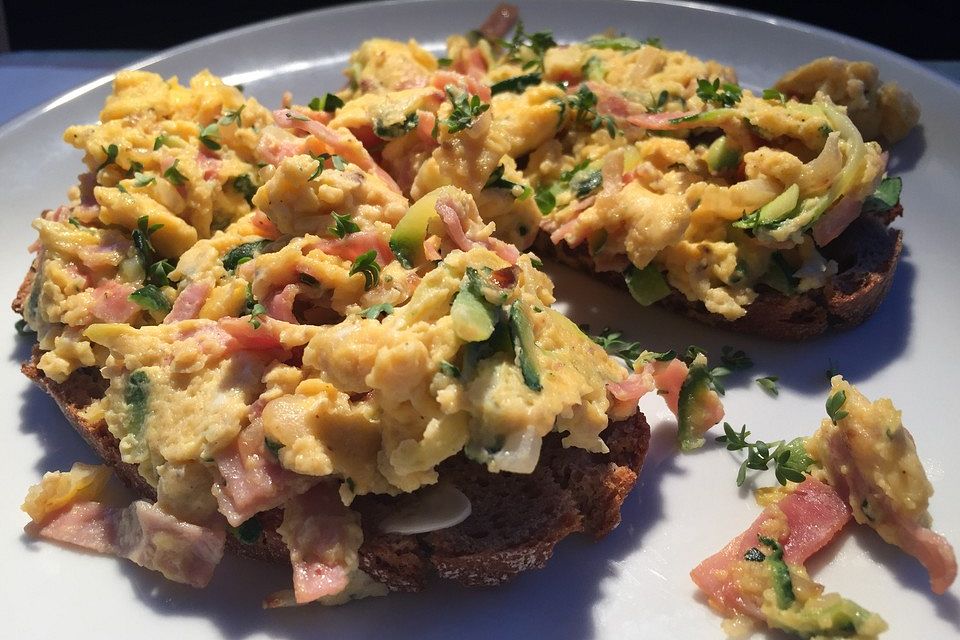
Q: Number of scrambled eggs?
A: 2